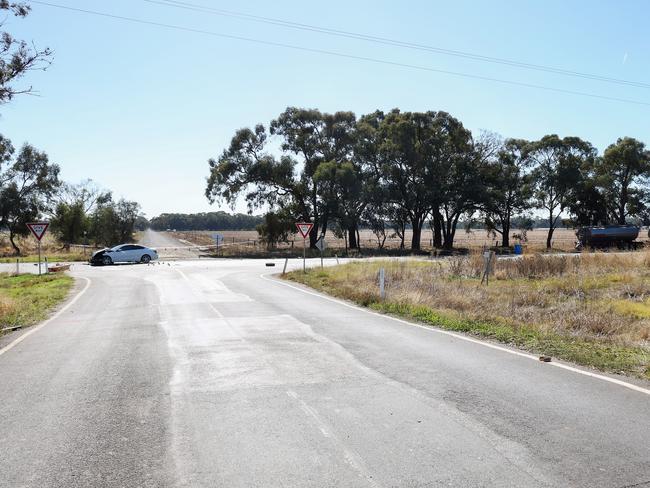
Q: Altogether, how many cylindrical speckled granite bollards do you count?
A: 0